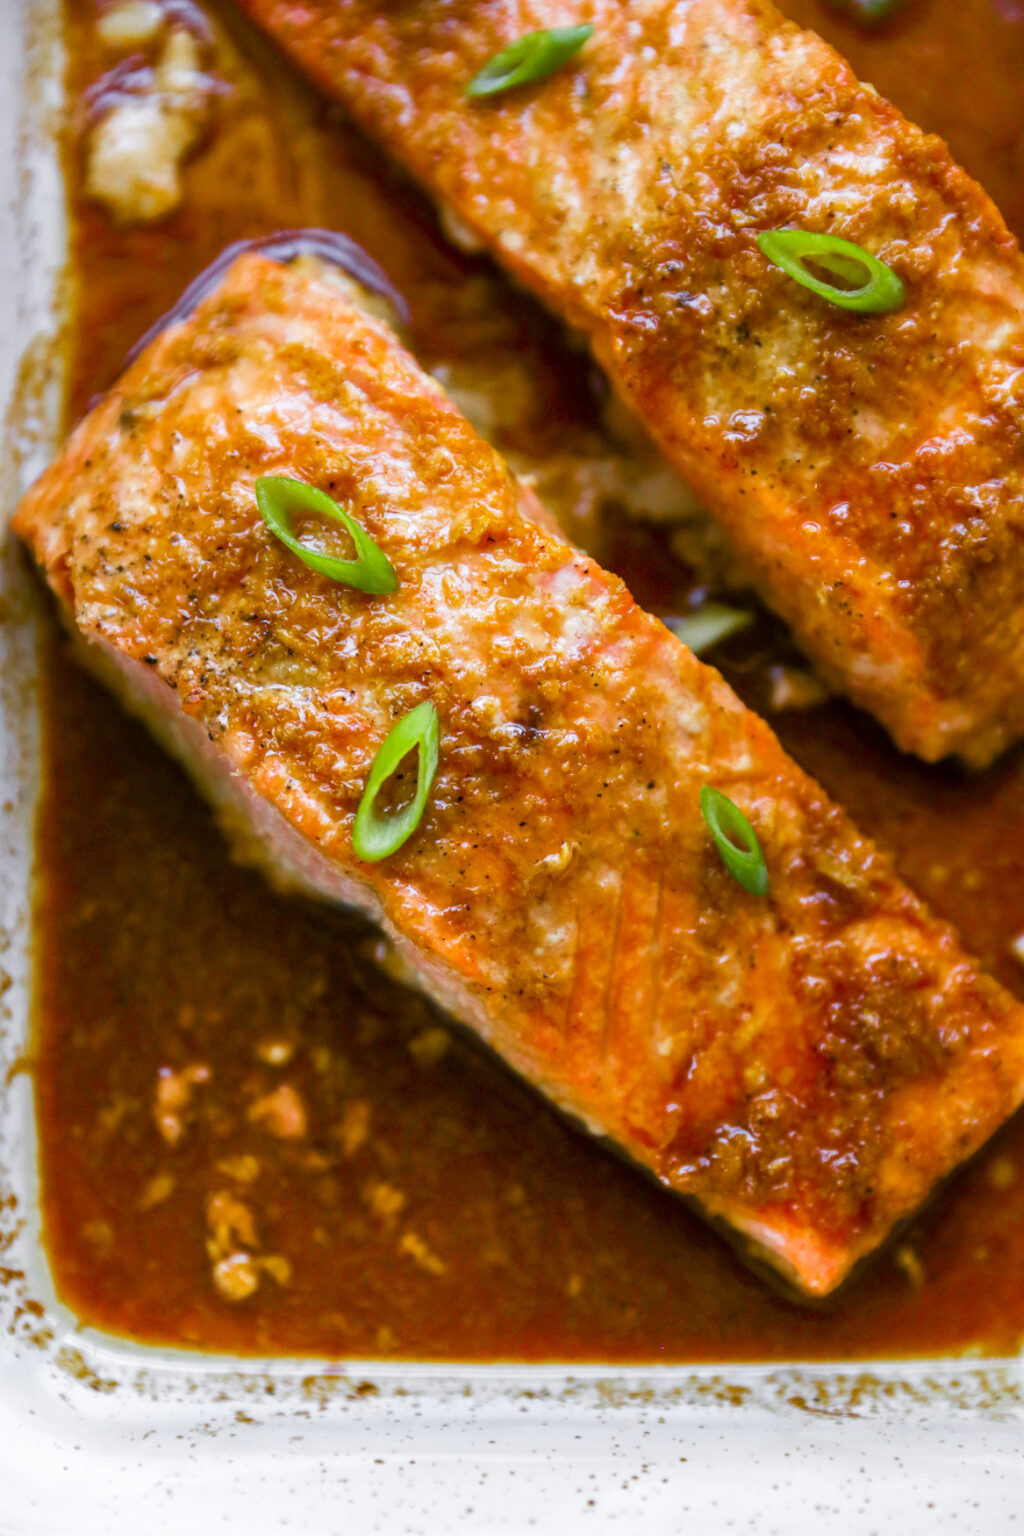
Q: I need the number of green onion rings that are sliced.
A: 5